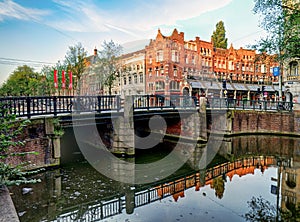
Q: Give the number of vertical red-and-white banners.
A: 3